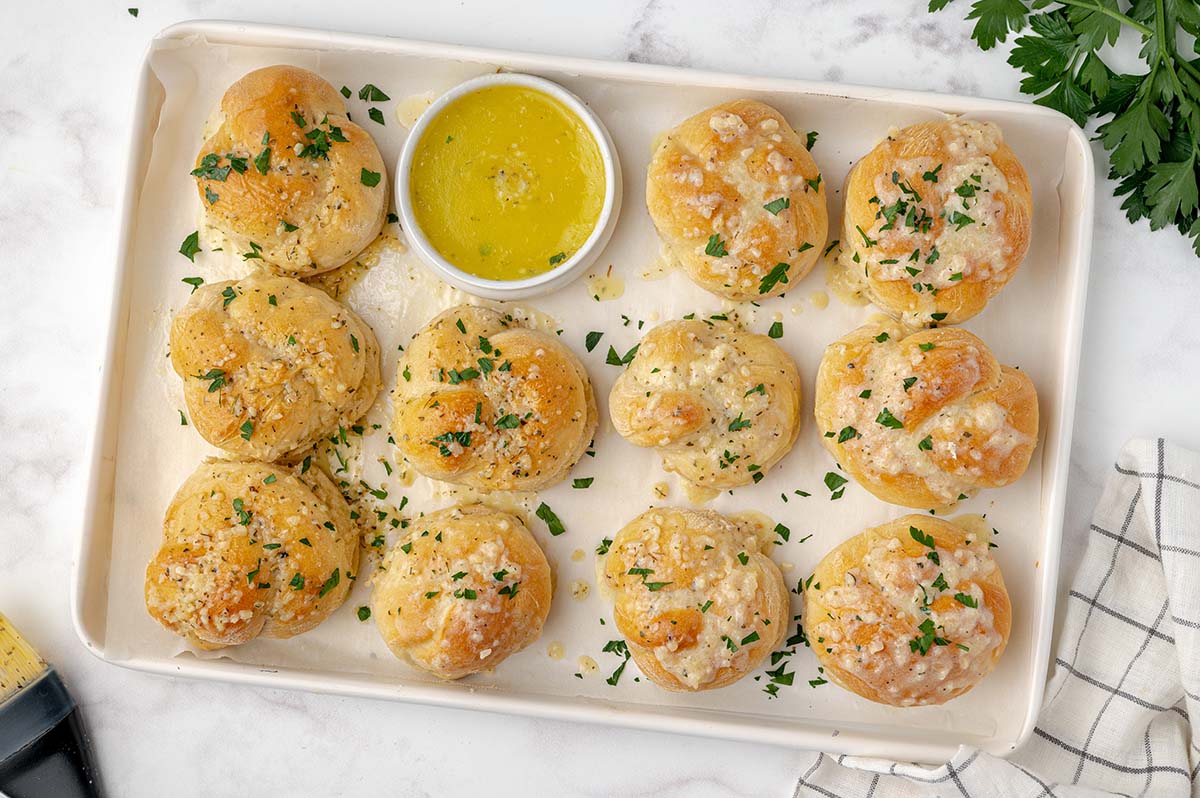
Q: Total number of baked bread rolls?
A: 11